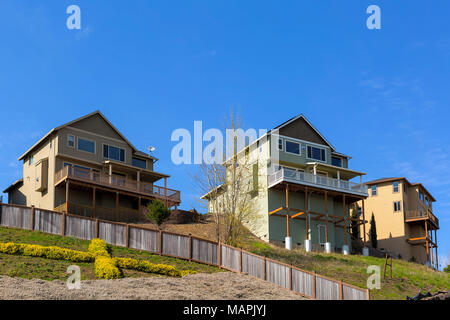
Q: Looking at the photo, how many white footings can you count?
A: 5